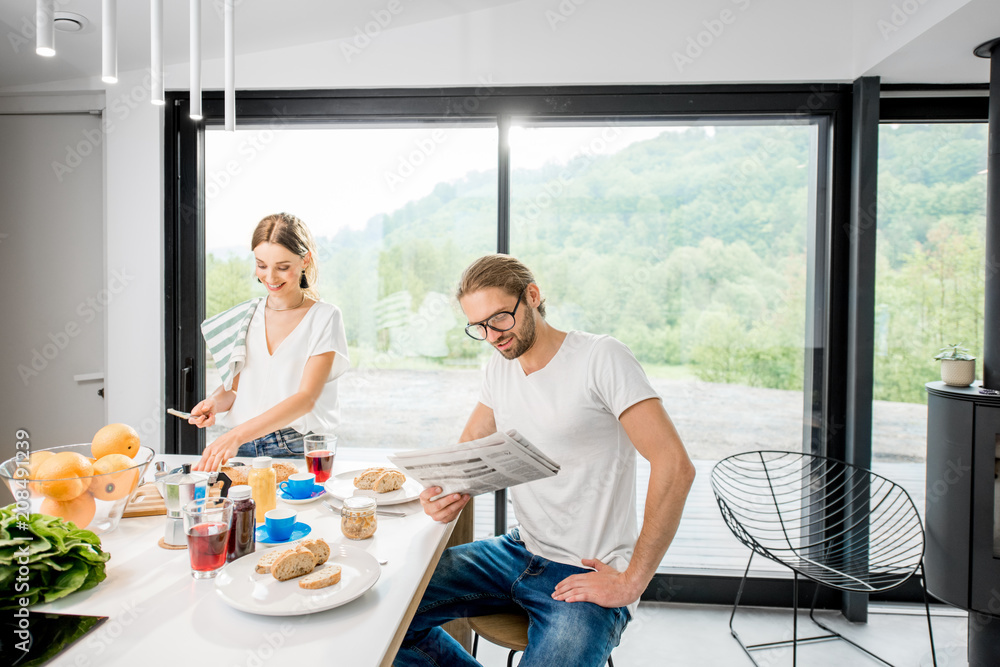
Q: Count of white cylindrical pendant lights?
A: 5